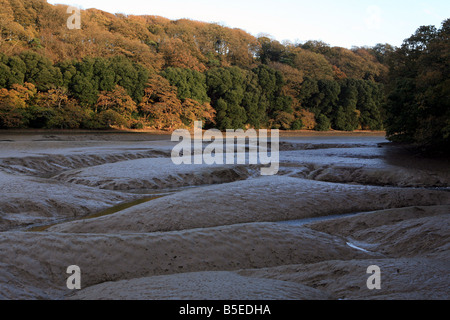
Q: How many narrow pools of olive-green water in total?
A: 1